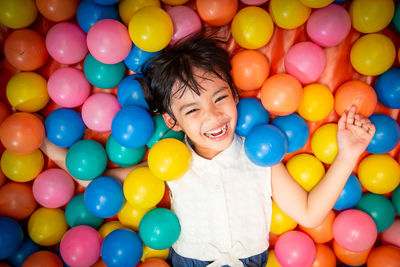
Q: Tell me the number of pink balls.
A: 13